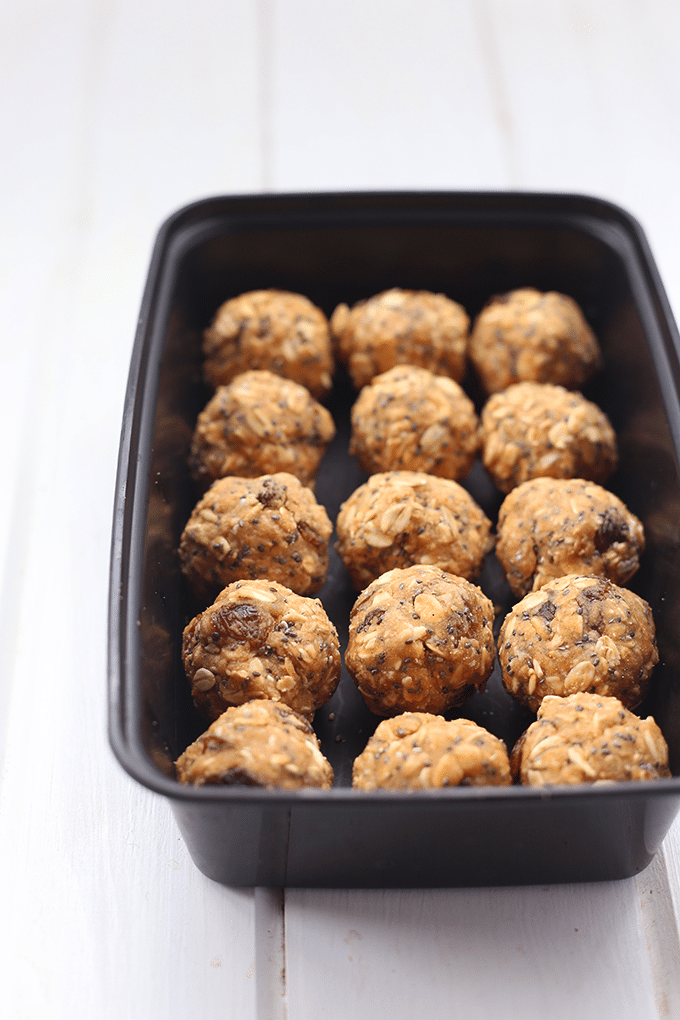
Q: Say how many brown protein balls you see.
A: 15